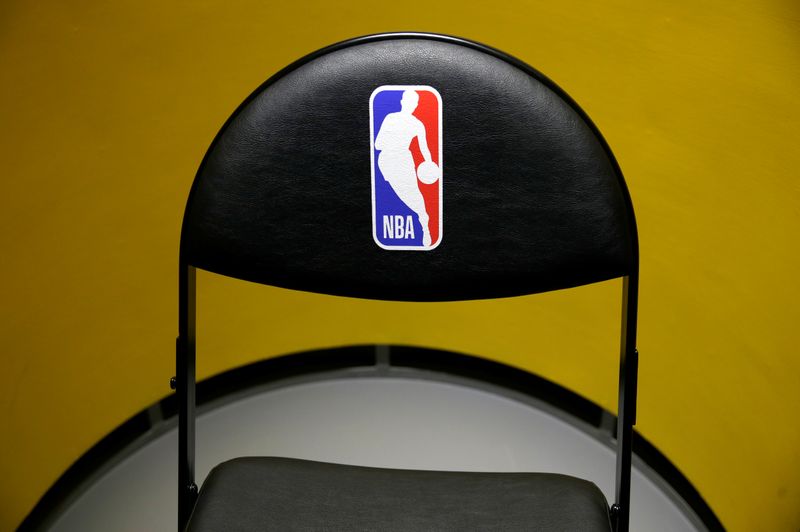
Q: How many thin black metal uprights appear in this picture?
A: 2